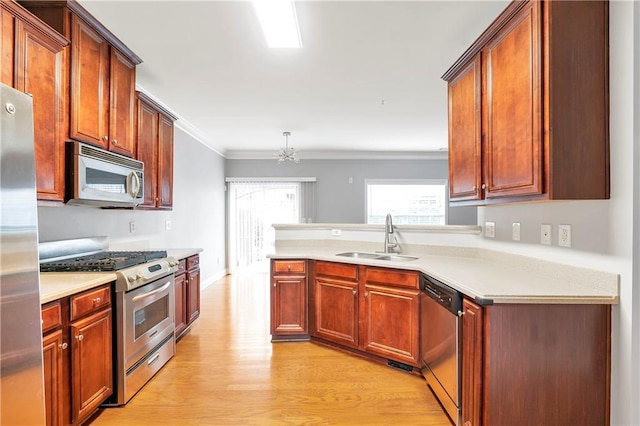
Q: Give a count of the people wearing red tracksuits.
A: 0